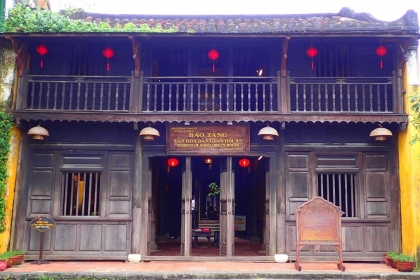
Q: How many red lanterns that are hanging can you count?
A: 7